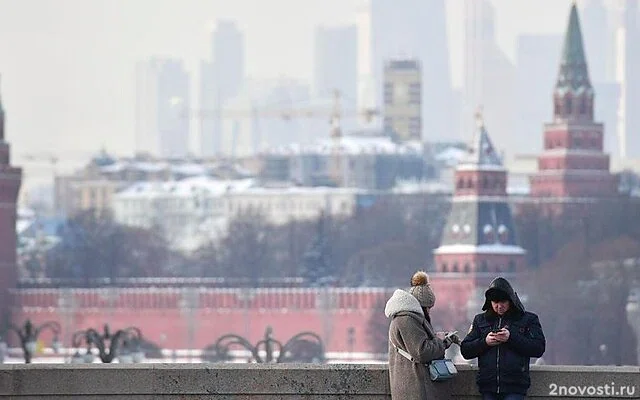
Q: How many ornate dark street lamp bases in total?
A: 3